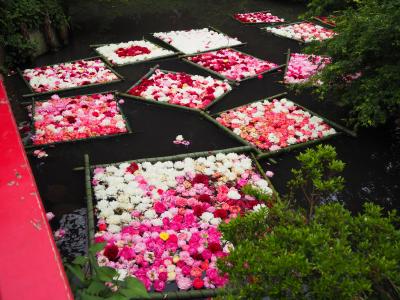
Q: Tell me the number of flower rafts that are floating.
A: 12